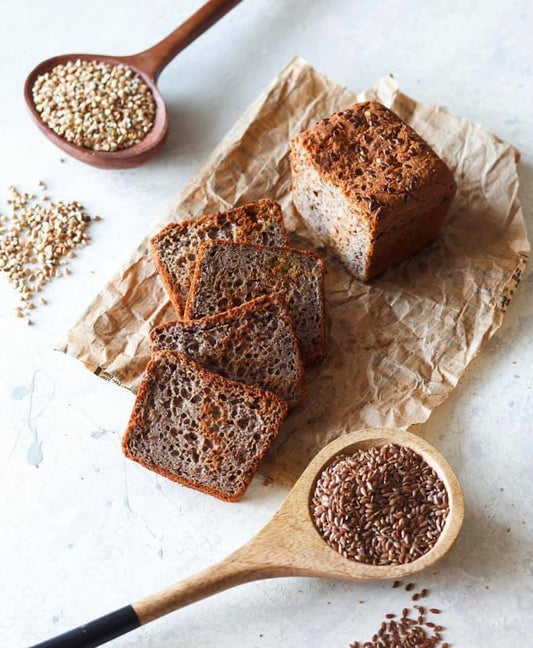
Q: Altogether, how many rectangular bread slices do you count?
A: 4